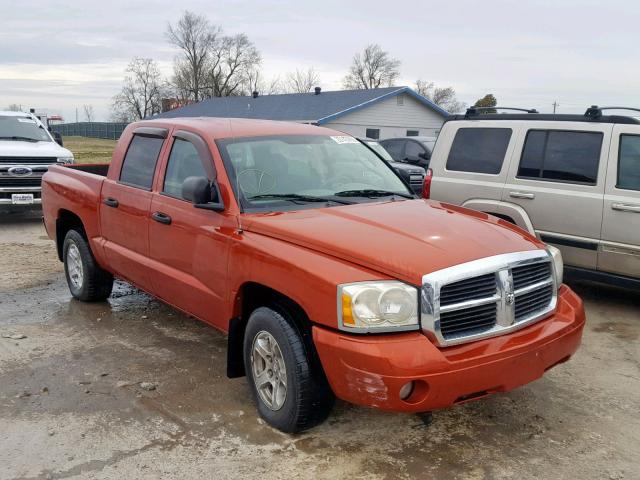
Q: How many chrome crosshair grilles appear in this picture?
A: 1